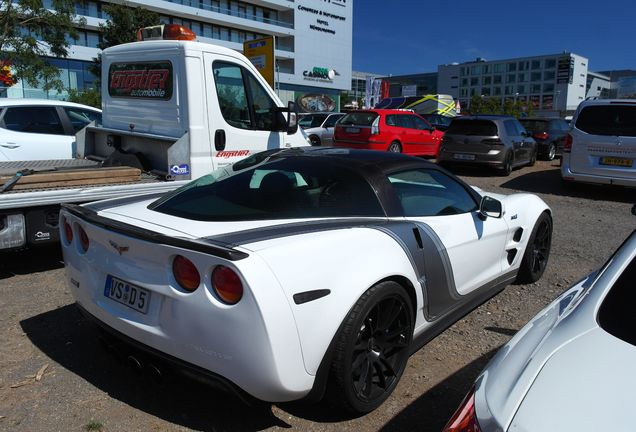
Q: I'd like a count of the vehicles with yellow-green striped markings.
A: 1